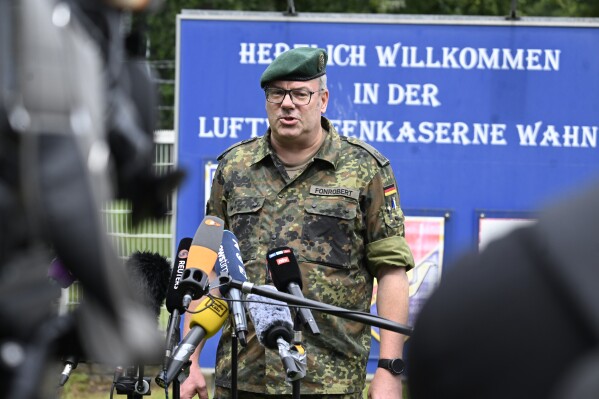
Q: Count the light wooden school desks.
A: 0